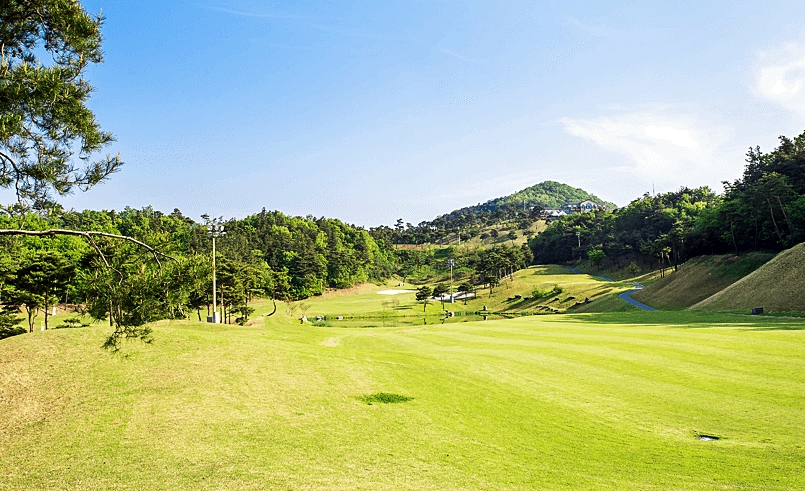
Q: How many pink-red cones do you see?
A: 0